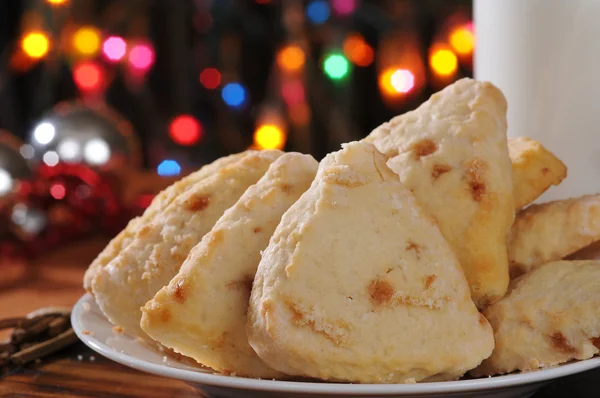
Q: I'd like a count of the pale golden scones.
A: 7